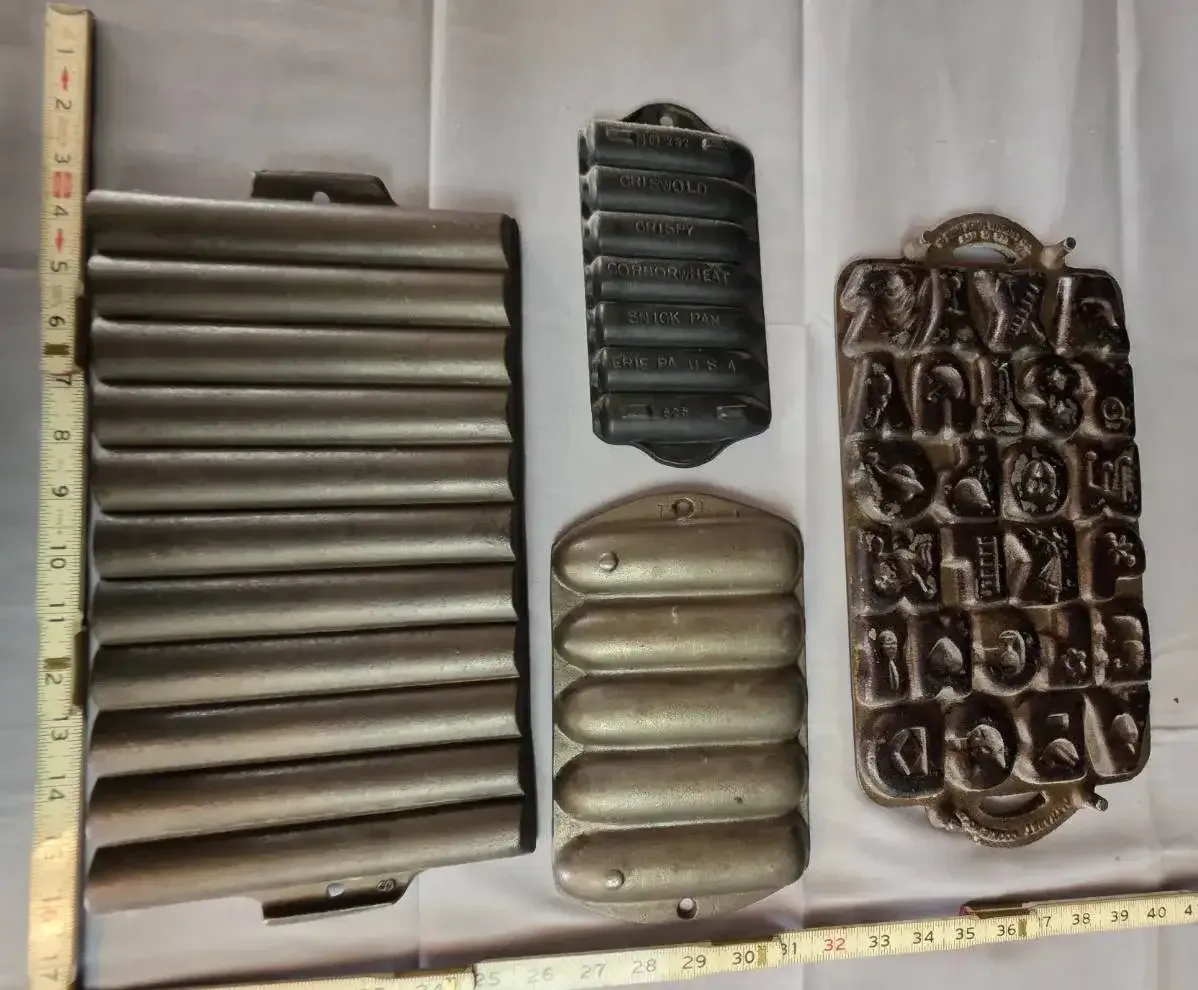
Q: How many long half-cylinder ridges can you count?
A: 11